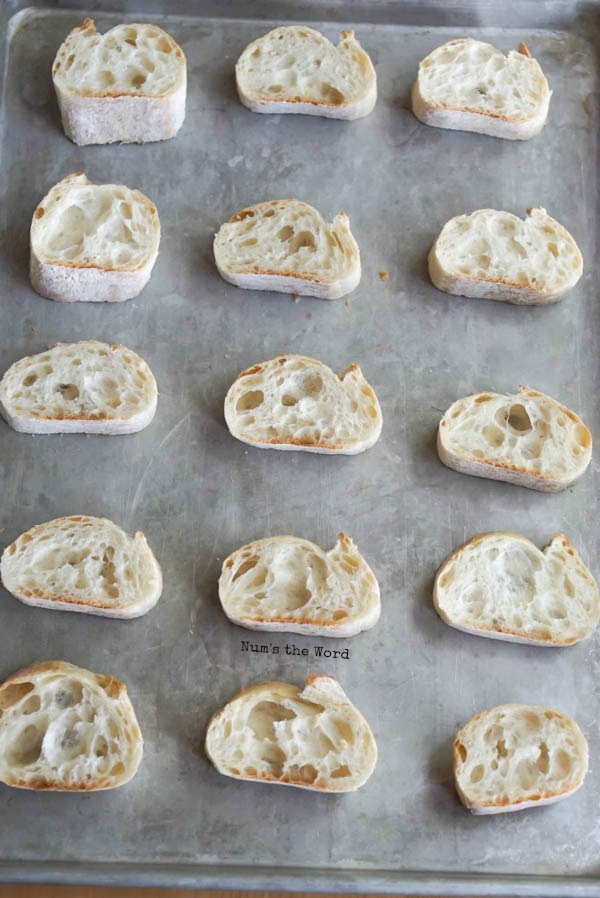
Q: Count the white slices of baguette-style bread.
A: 15